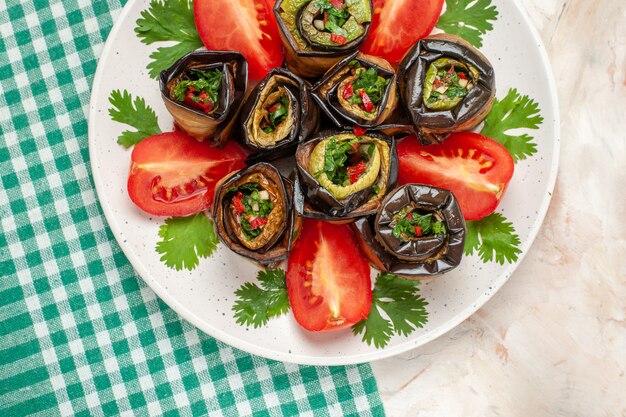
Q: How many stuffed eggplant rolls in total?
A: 8